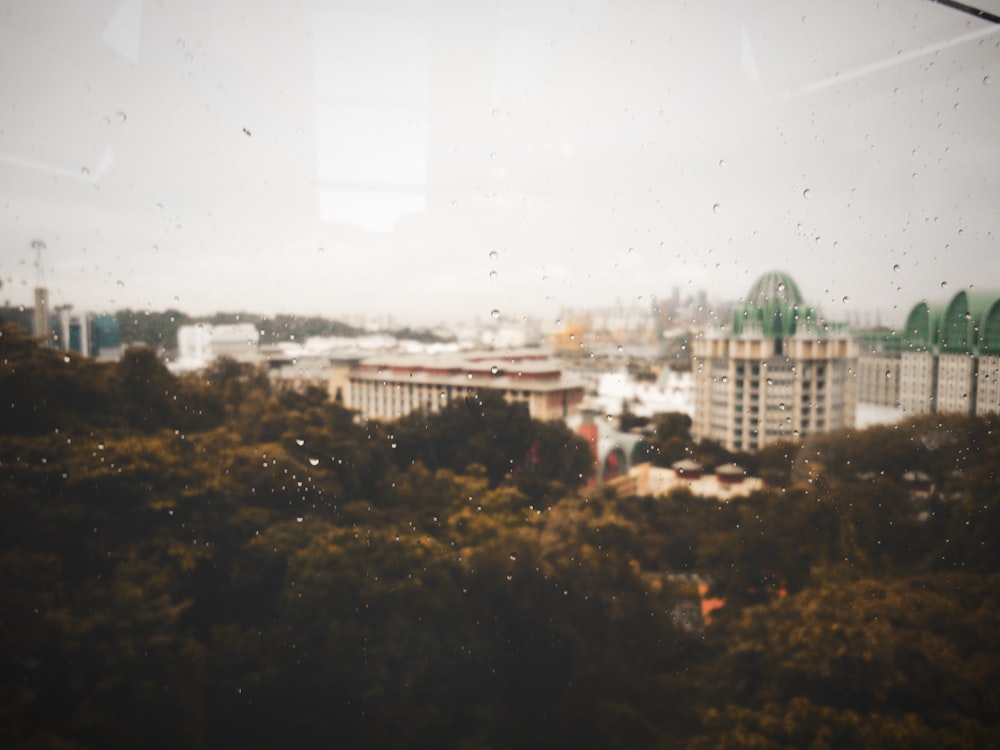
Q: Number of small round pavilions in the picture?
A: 2